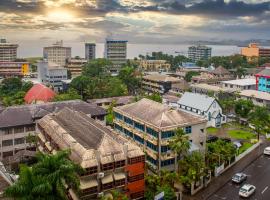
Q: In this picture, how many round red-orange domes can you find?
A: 1